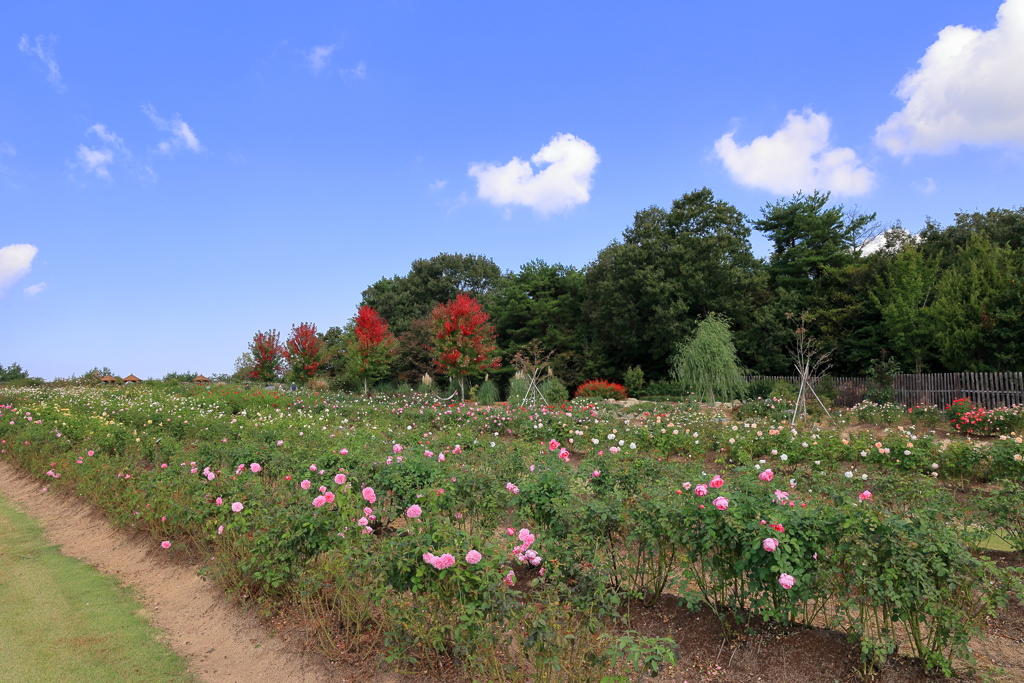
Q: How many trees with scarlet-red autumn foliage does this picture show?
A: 4